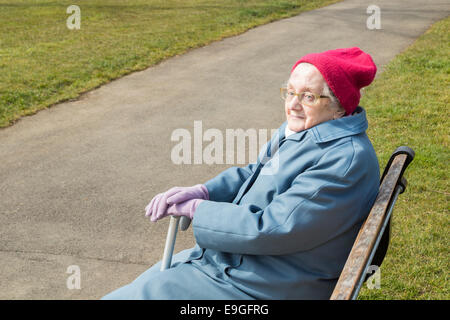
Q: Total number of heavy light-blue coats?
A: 1